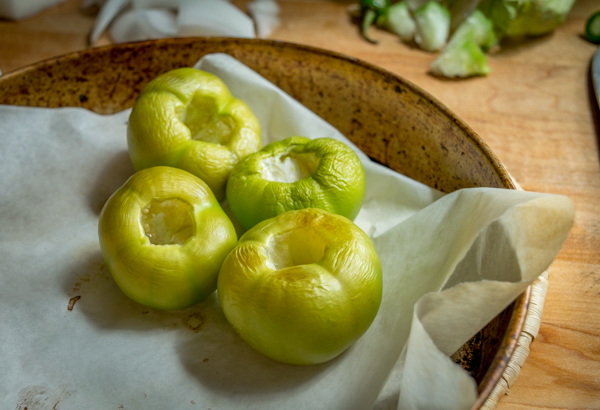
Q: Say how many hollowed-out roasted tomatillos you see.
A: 4